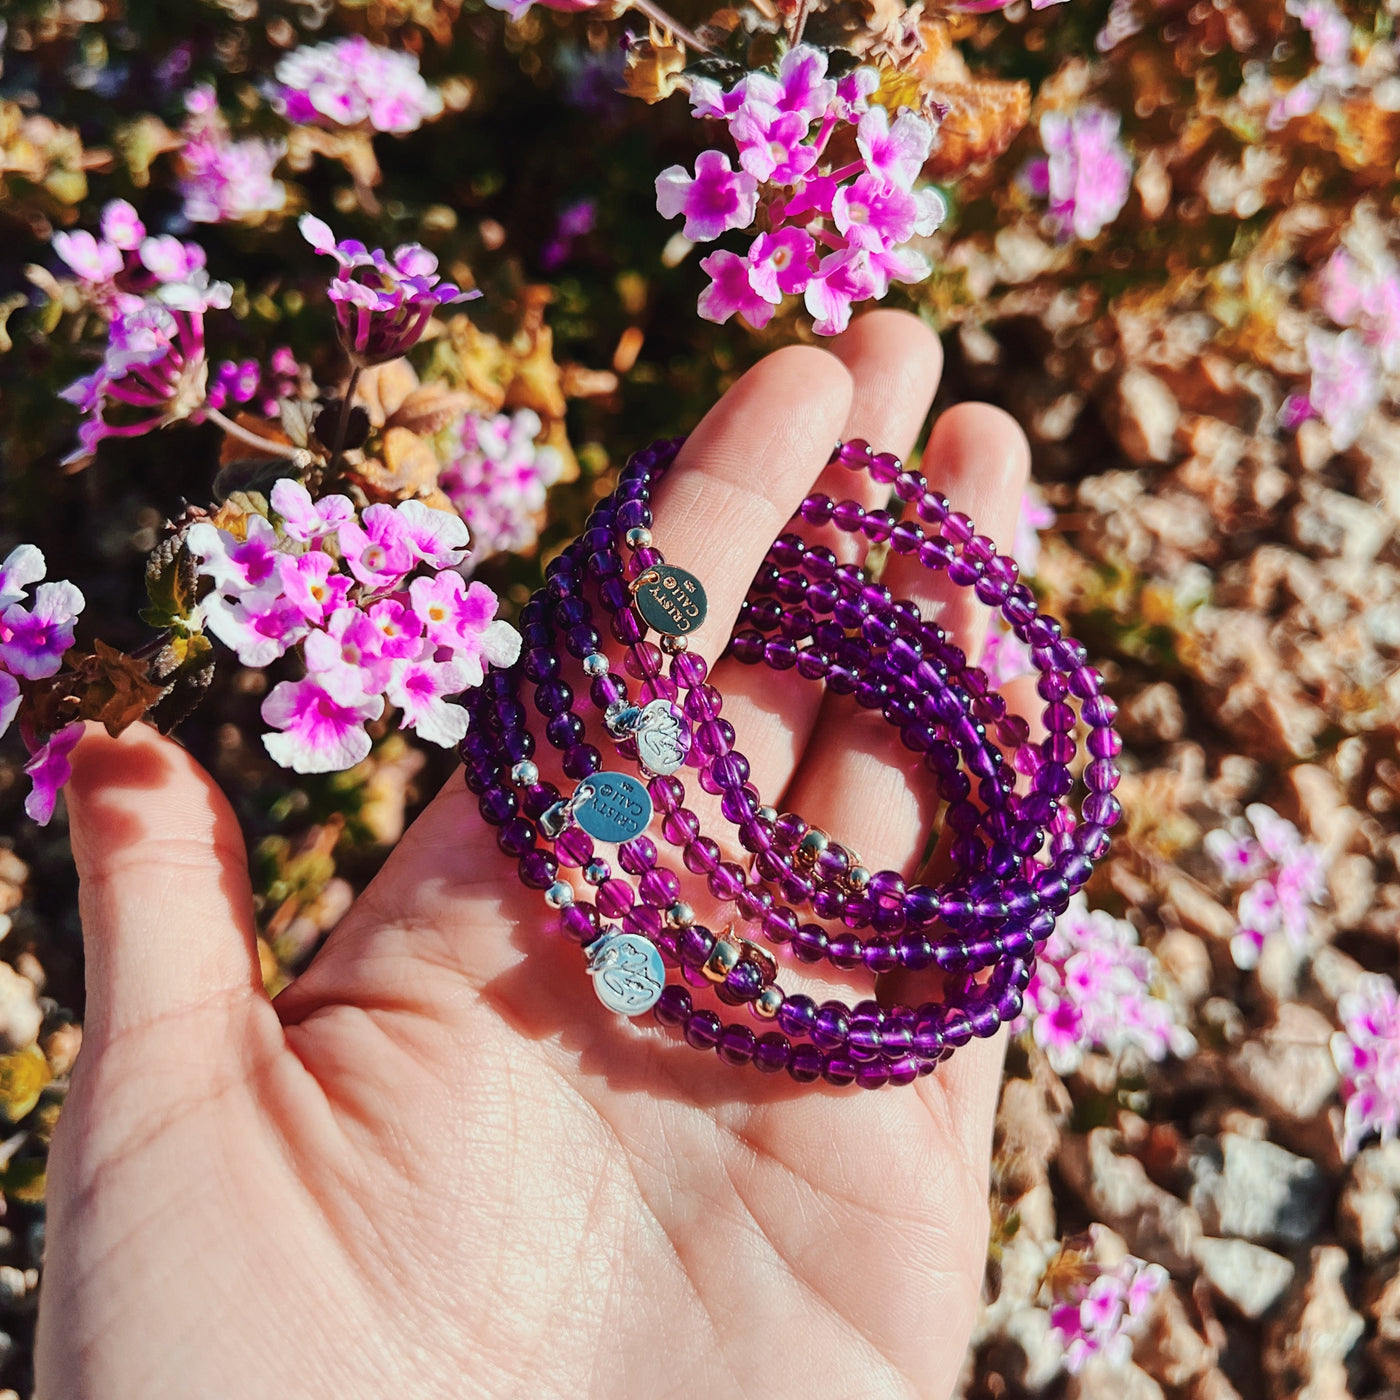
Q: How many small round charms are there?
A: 4